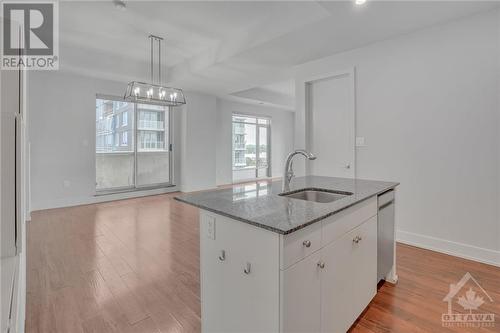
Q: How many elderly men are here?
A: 0